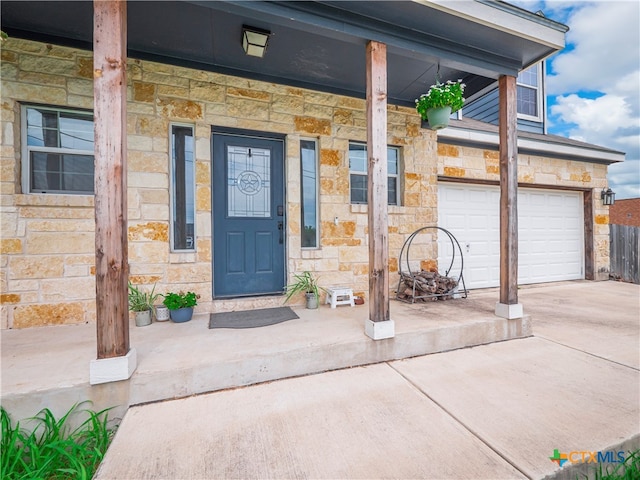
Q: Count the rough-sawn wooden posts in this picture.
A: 3